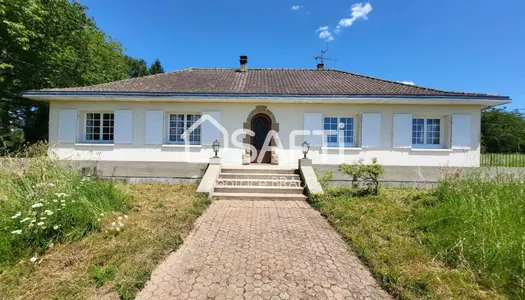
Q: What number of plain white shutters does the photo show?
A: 8